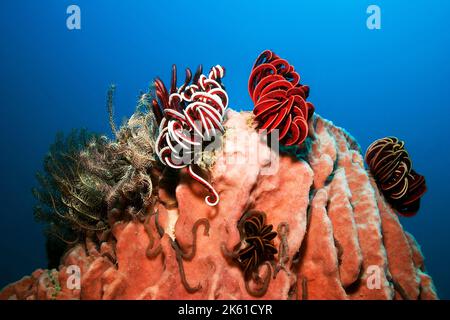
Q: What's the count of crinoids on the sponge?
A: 5